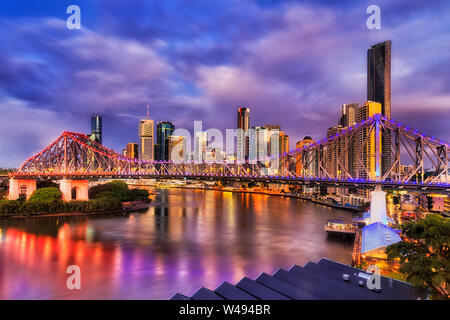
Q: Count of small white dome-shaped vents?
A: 2